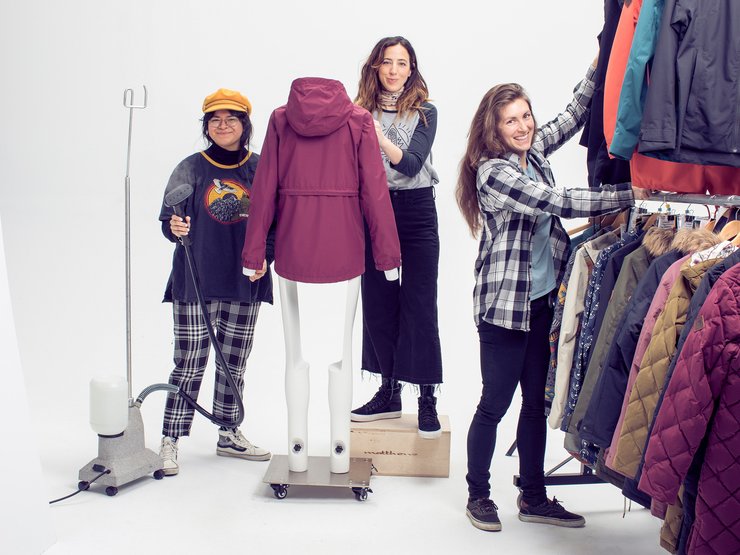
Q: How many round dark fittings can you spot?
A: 2